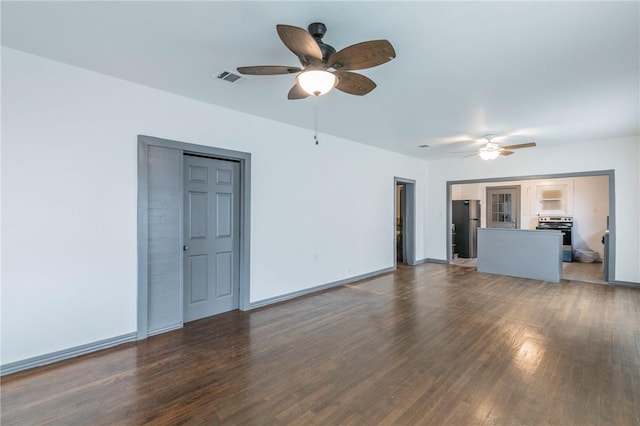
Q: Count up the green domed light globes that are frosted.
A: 0